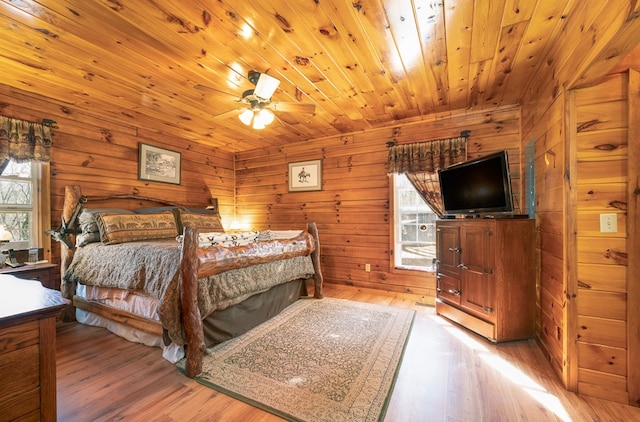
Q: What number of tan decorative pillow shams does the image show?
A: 2